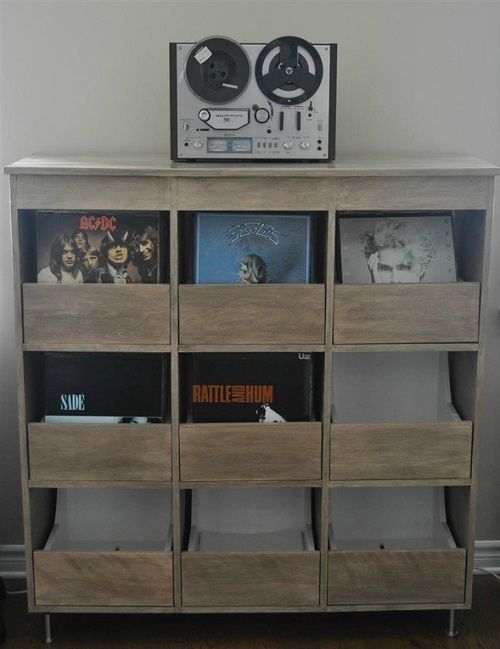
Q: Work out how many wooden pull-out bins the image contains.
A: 9